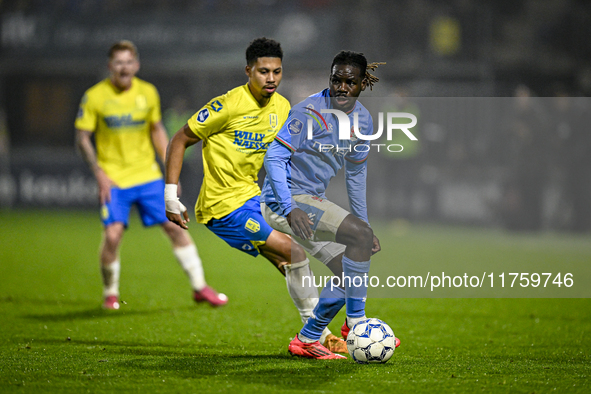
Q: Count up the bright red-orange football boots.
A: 2